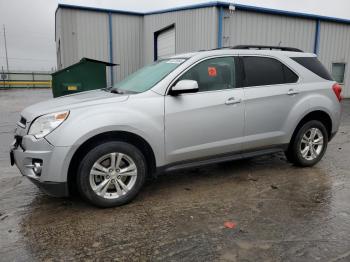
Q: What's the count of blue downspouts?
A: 3